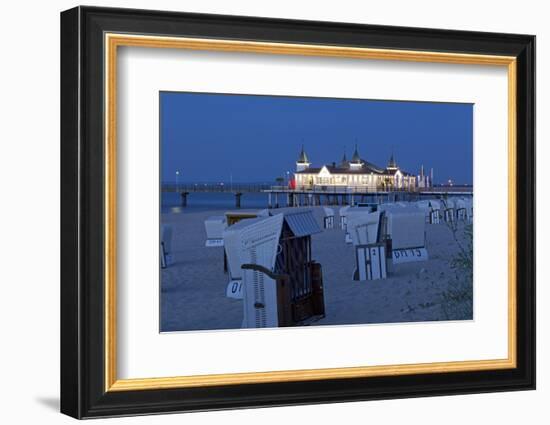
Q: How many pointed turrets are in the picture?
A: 4